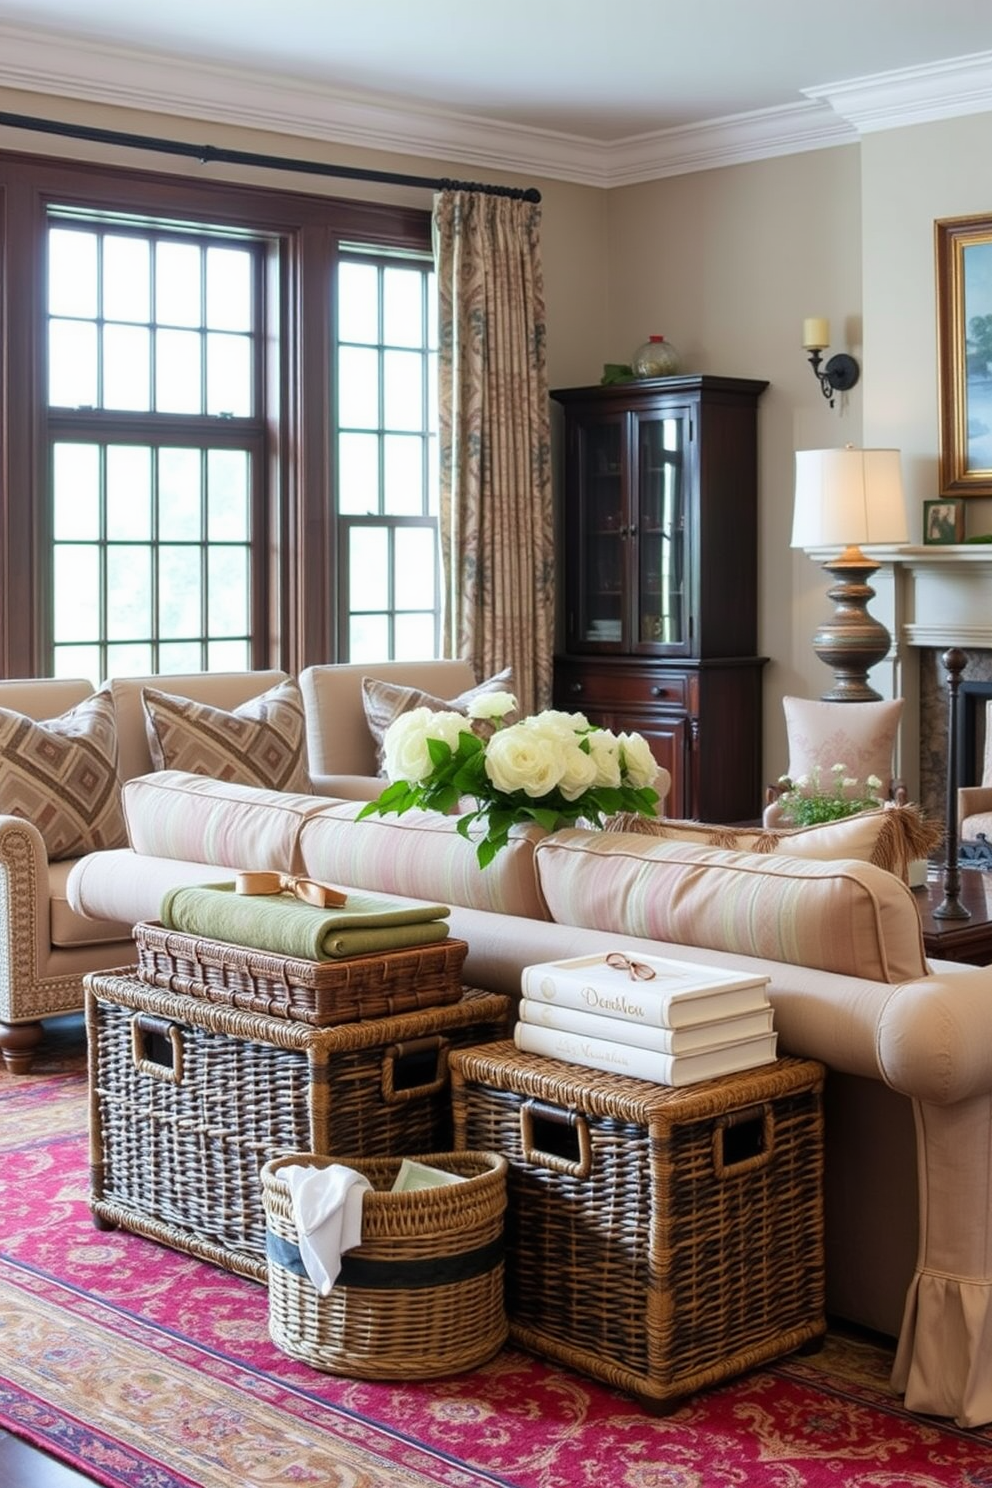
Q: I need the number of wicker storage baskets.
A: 4